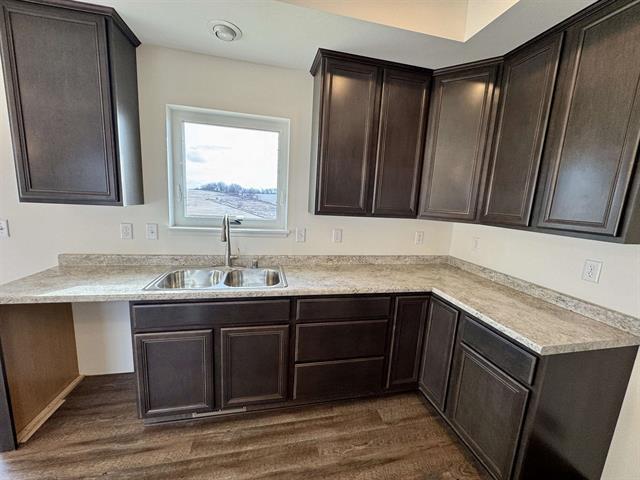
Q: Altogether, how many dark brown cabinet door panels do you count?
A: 11